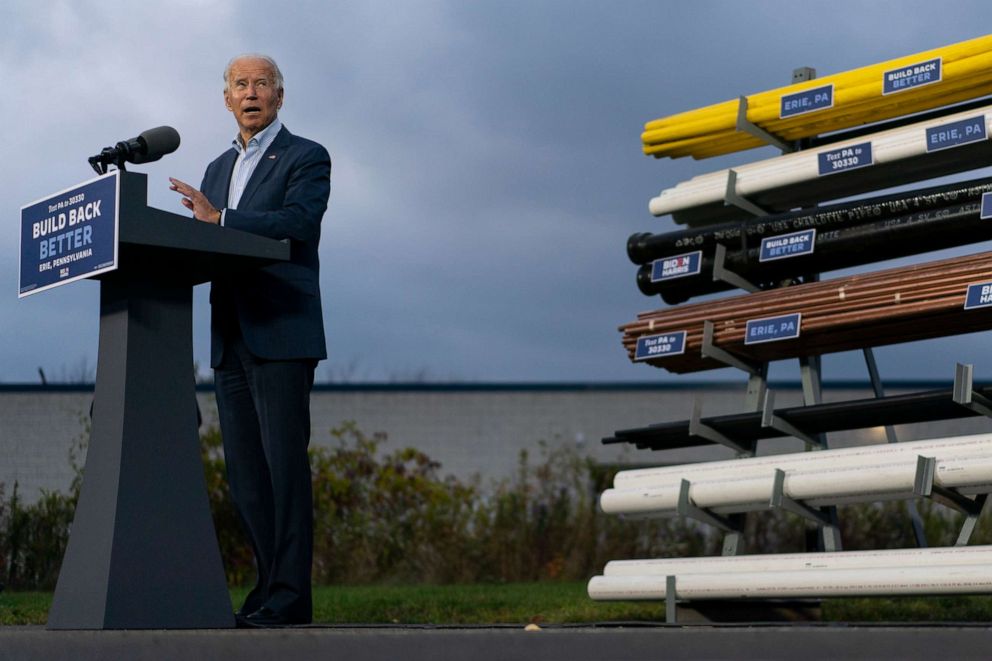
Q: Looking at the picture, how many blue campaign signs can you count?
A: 11